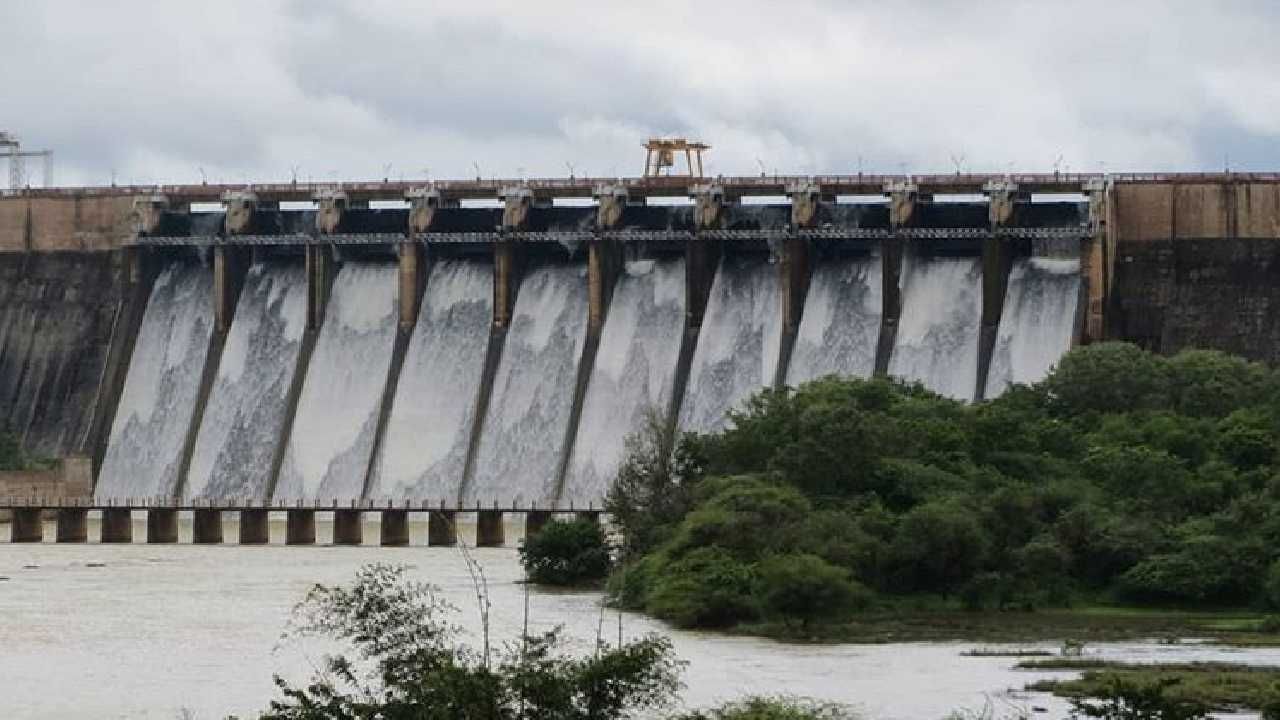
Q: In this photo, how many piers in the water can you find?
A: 13